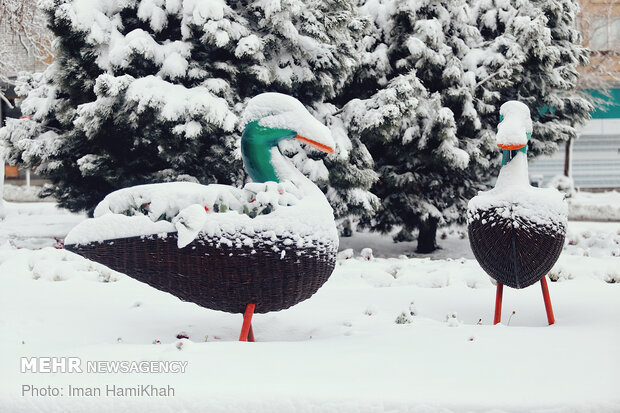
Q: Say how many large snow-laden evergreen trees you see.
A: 2